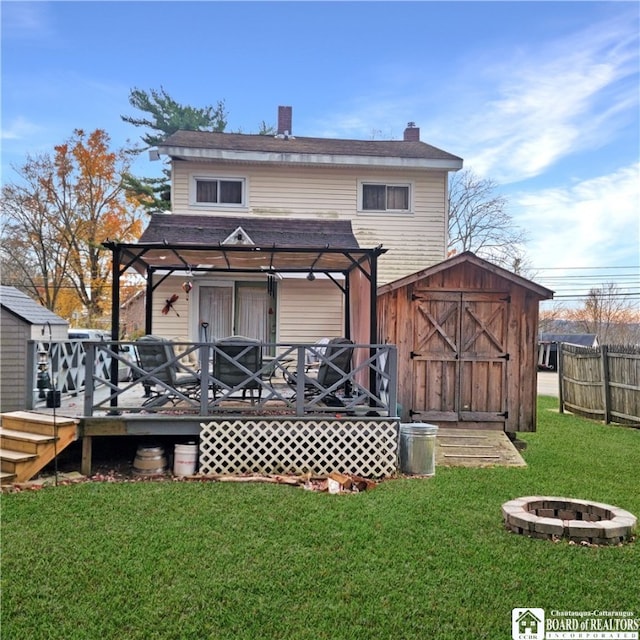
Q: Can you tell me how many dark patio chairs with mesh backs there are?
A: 3